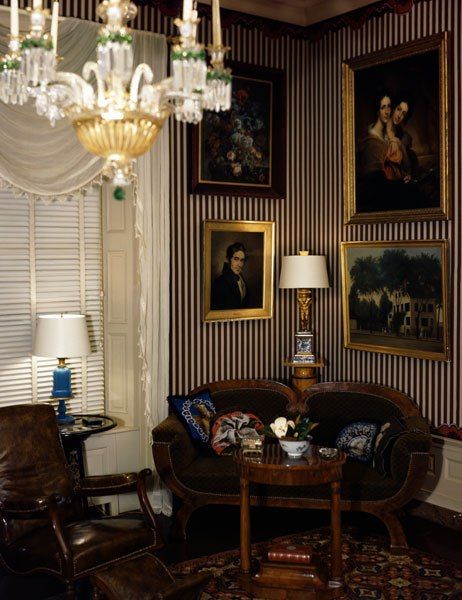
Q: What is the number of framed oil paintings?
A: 4